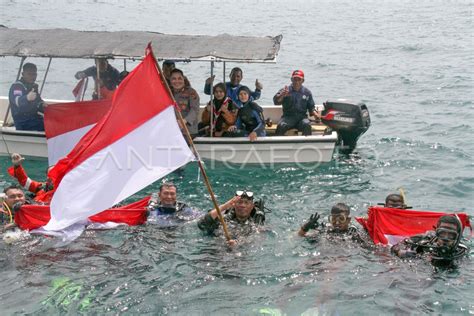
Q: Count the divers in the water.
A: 7